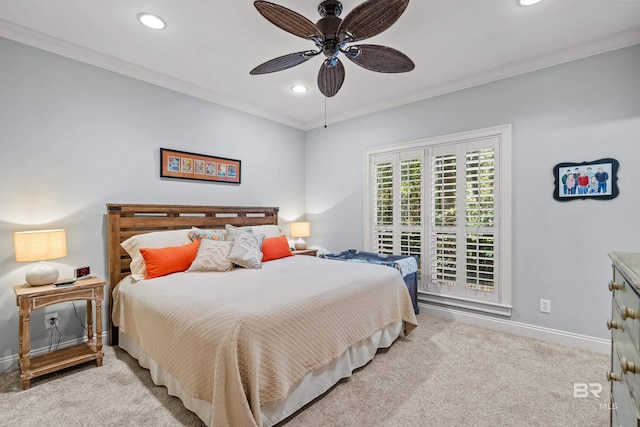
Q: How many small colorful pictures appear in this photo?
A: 6